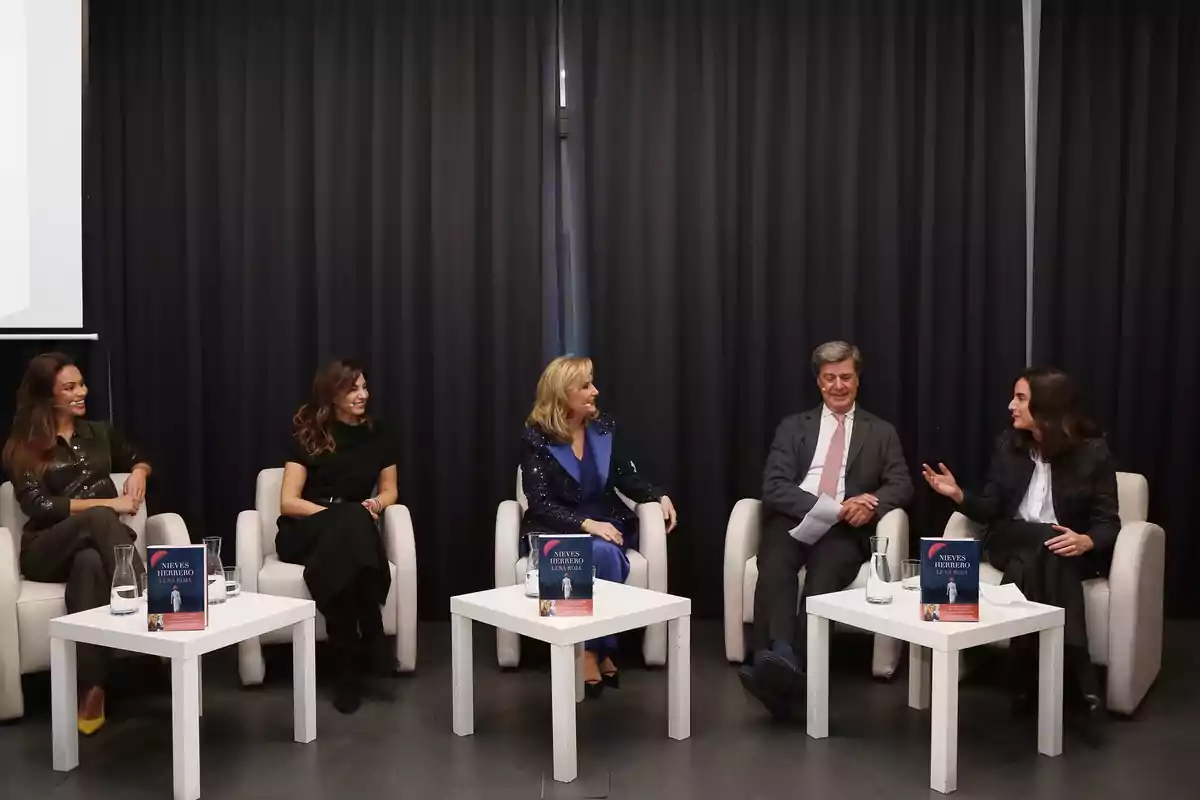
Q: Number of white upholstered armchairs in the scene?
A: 5